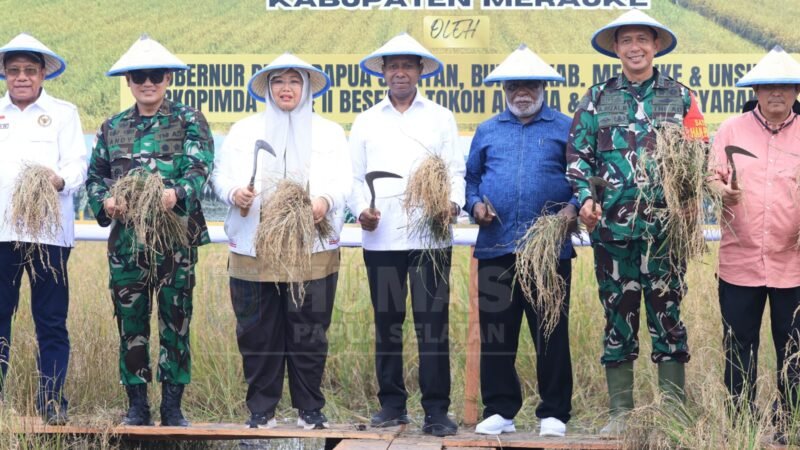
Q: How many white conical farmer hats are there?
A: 7